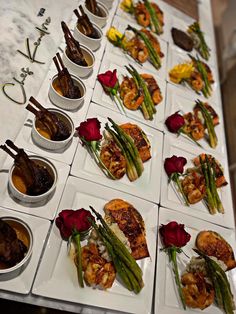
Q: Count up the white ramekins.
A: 7